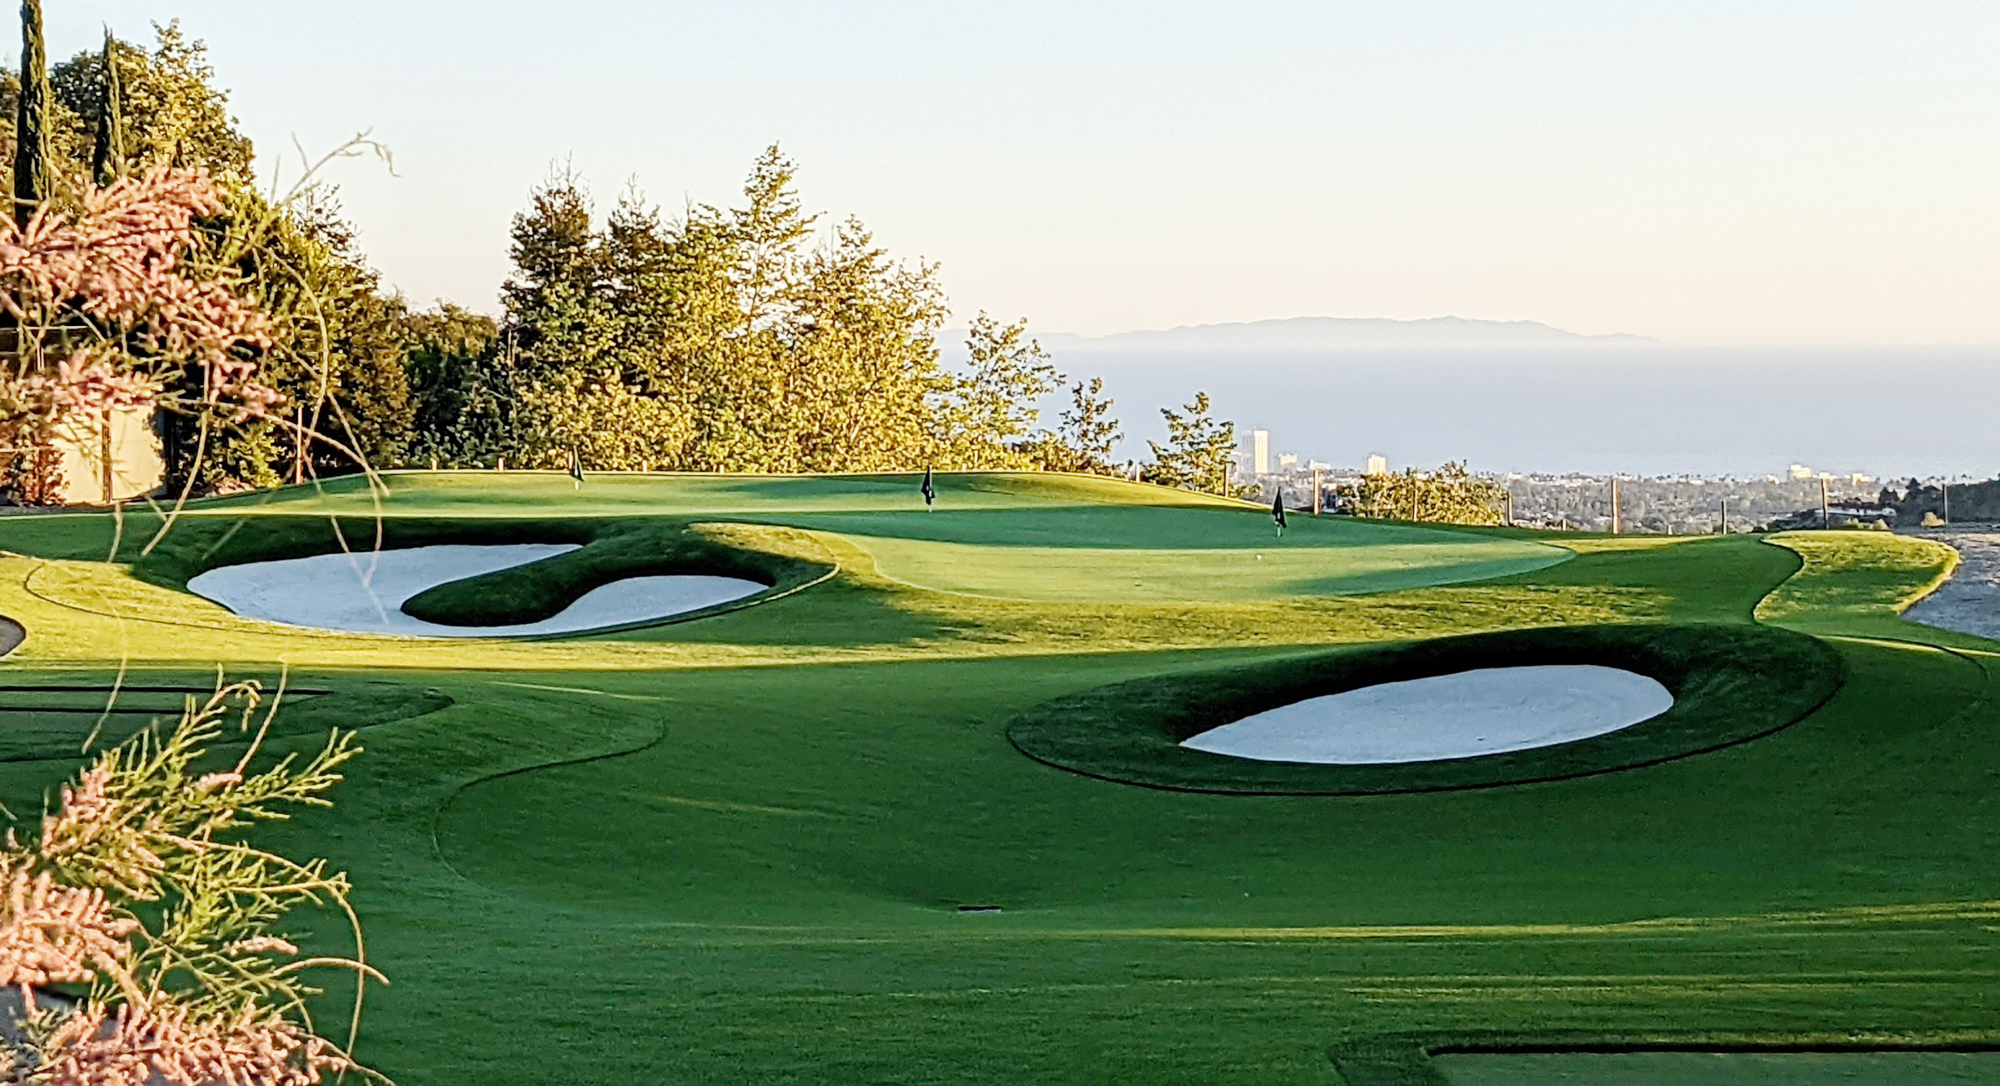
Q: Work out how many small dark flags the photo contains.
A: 3